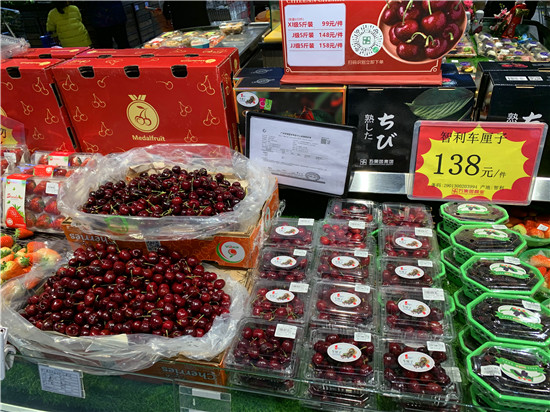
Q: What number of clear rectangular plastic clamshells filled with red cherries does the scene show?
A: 14